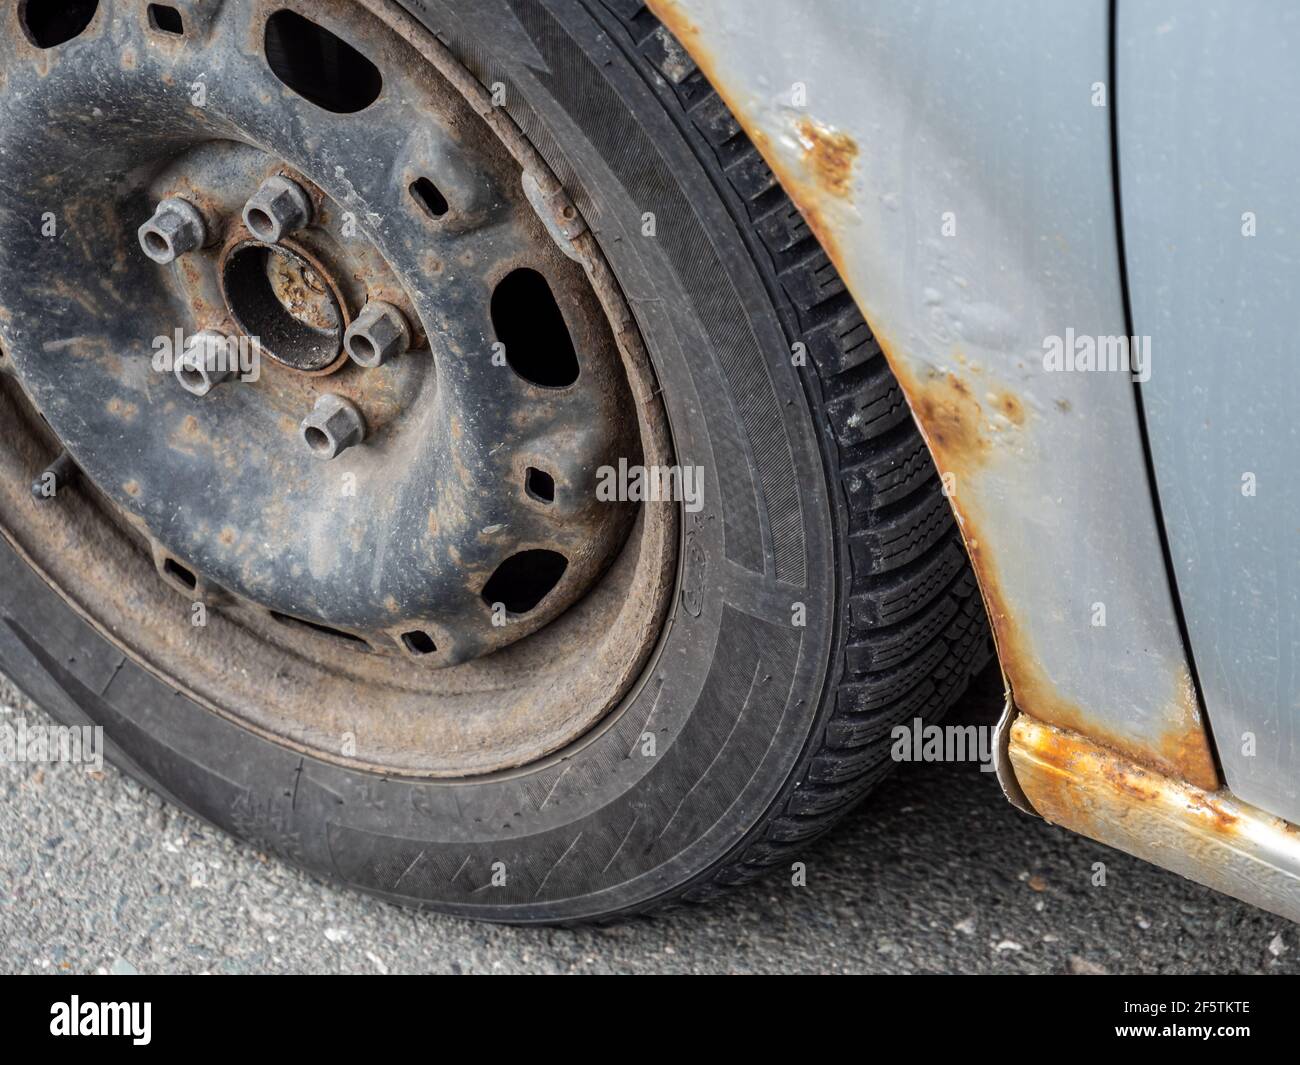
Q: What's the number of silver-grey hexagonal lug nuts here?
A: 5